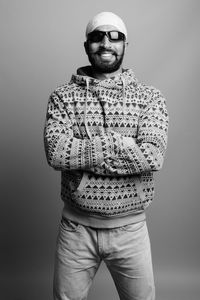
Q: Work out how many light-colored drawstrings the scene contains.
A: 2